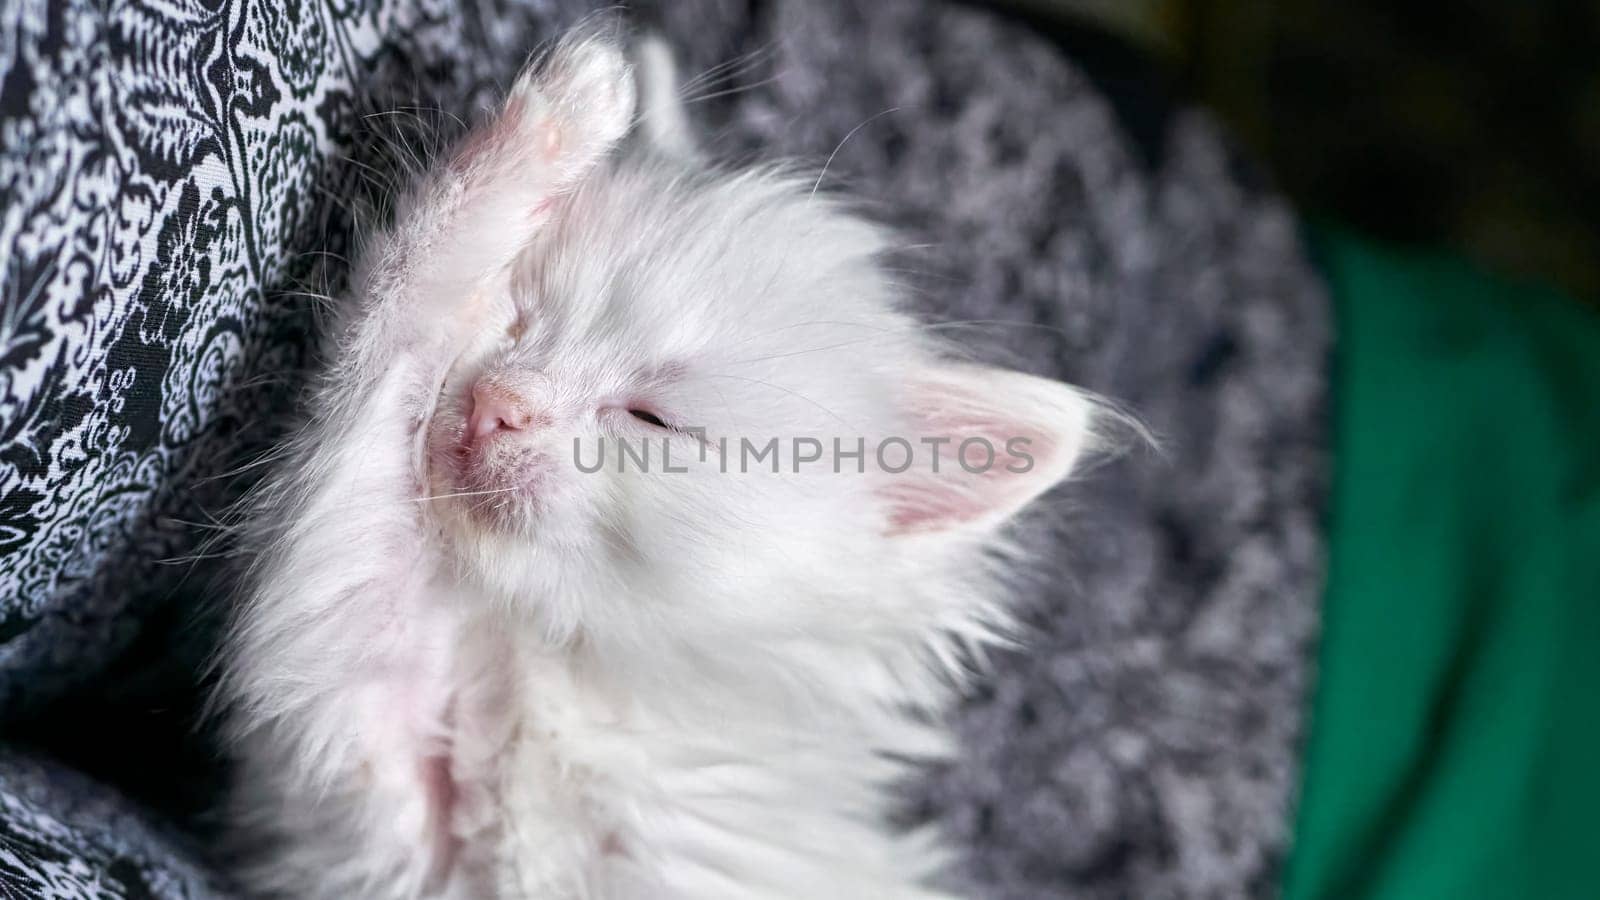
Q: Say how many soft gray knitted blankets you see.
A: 0